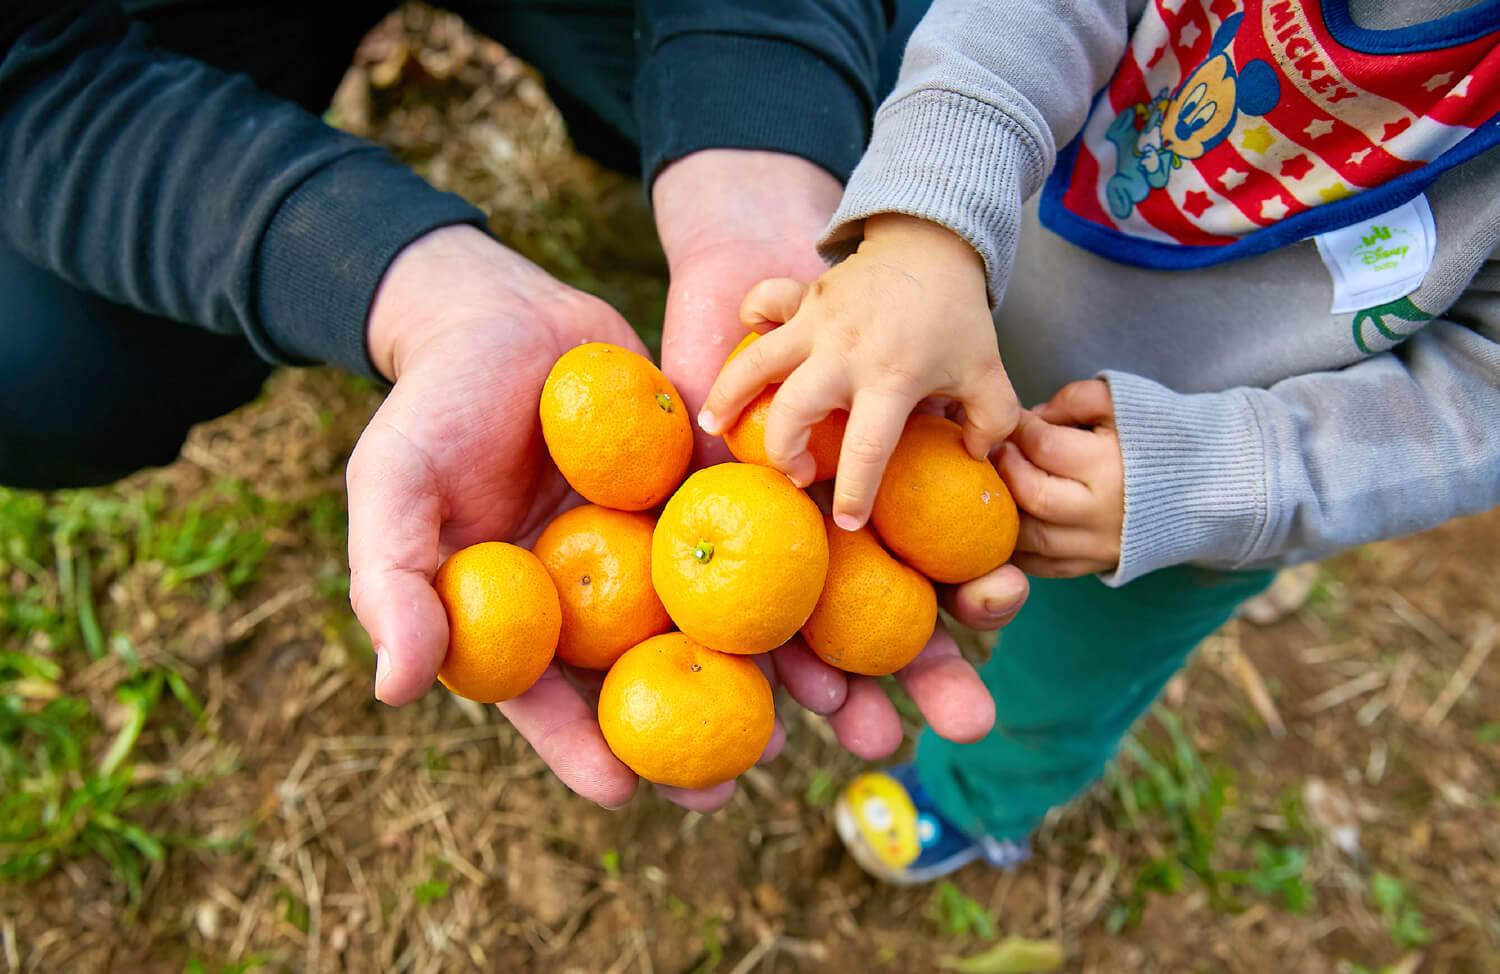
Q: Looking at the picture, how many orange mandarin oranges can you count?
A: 8